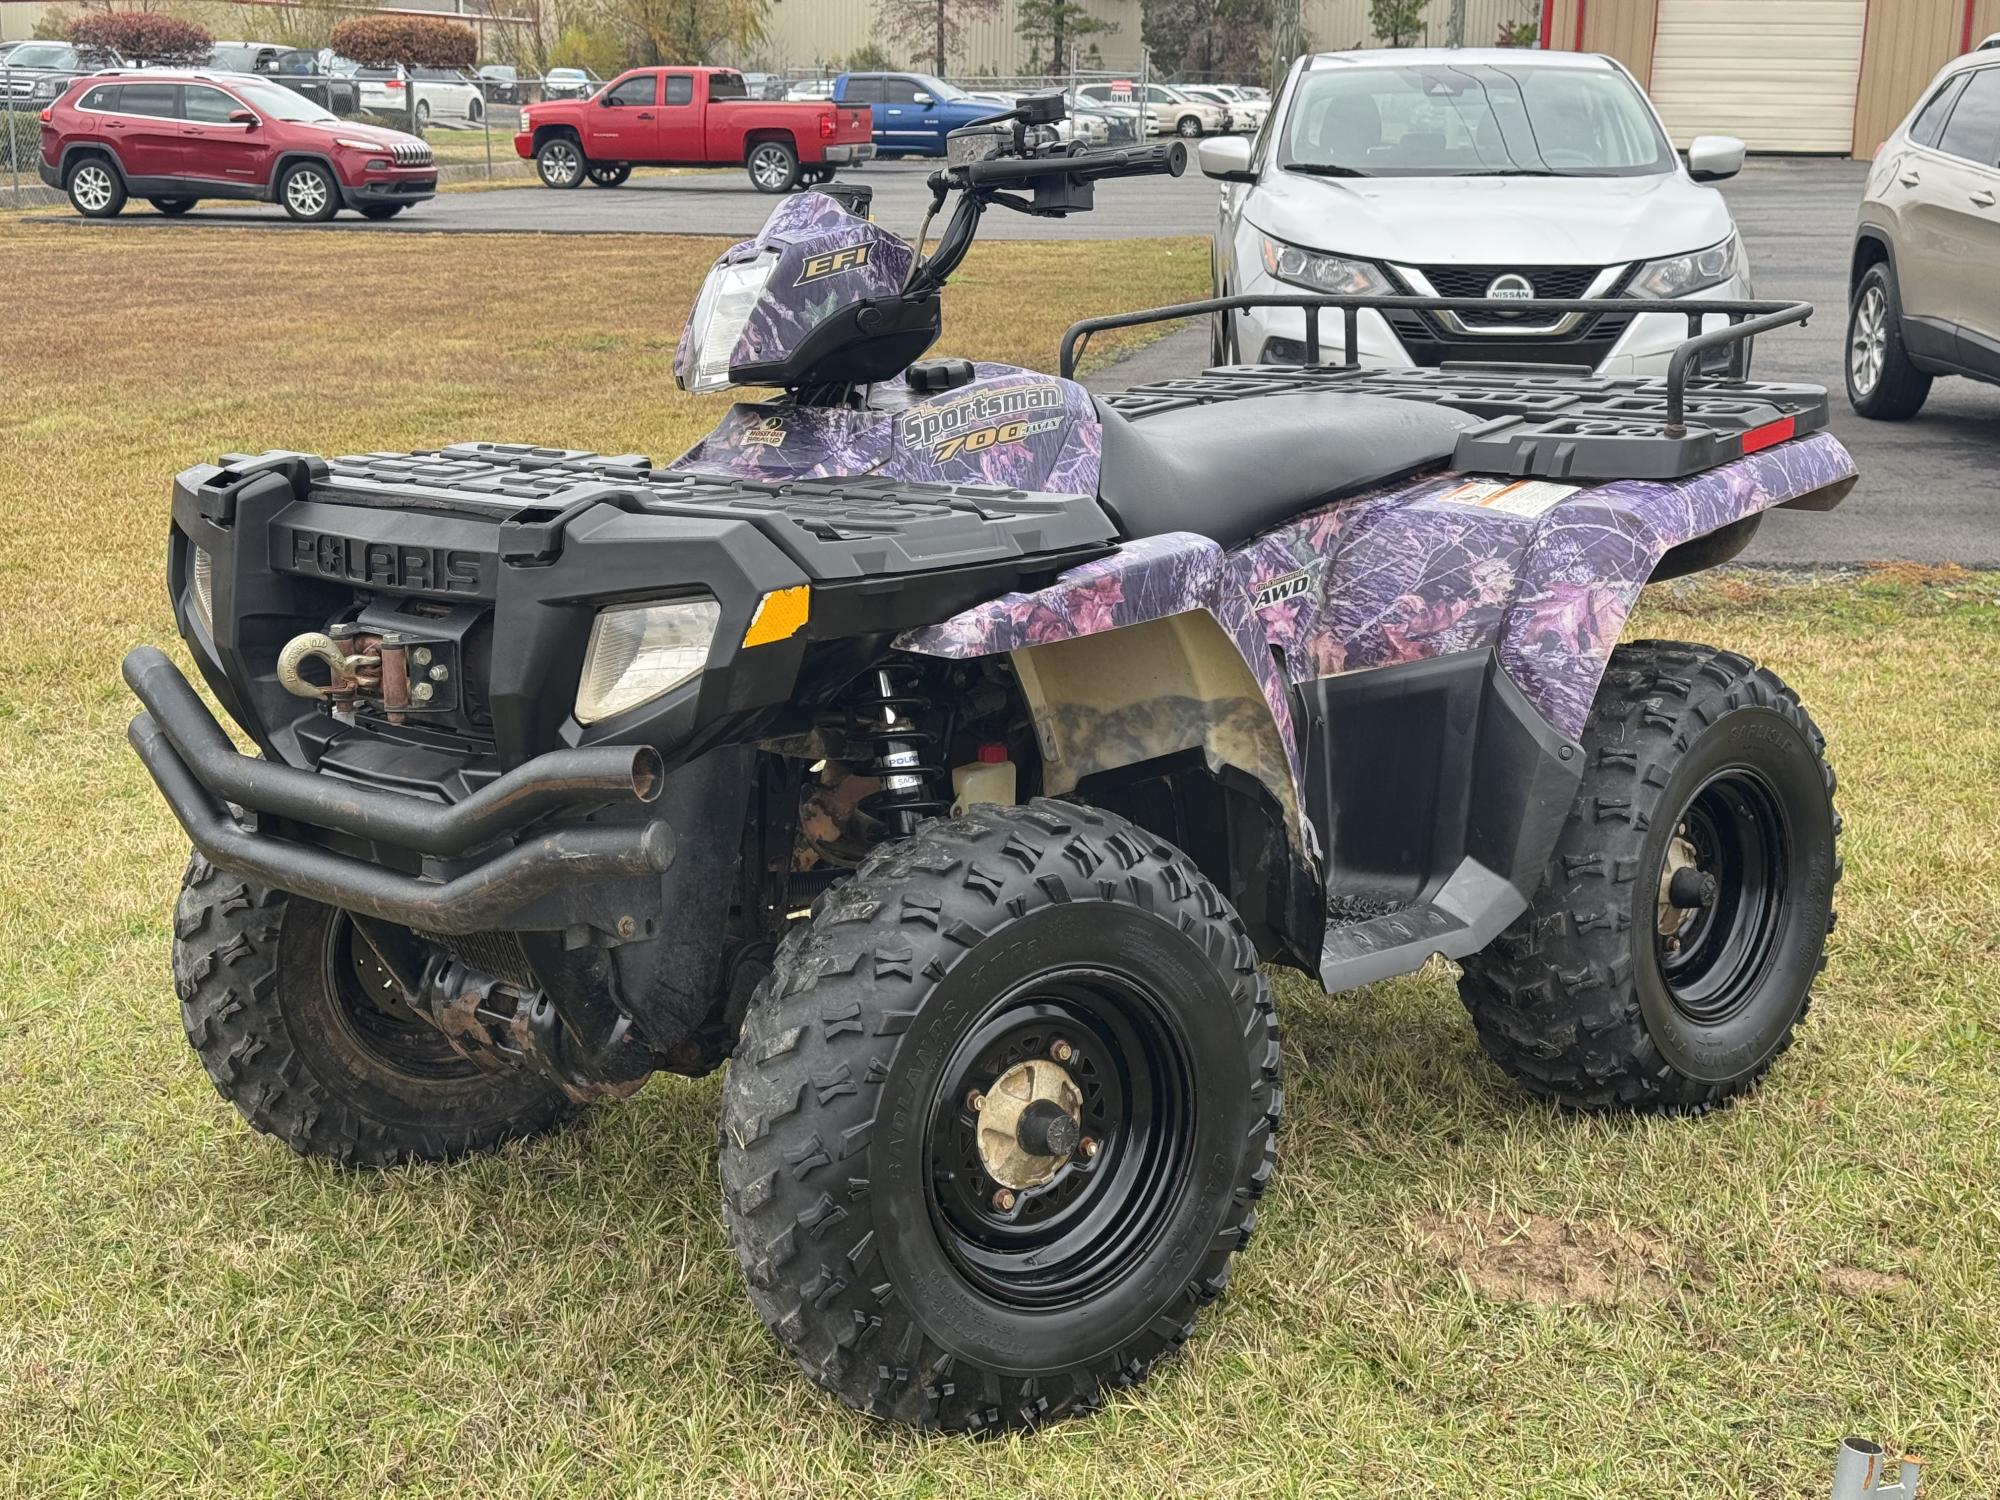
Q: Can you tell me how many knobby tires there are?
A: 3